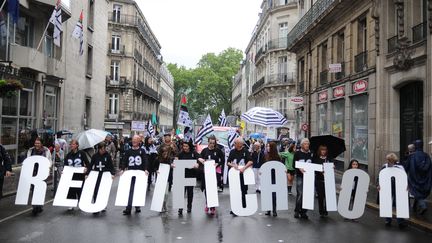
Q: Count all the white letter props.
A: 13